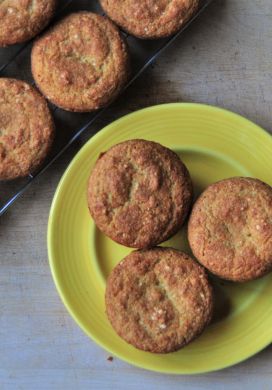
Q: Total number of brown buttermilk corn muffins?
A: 7